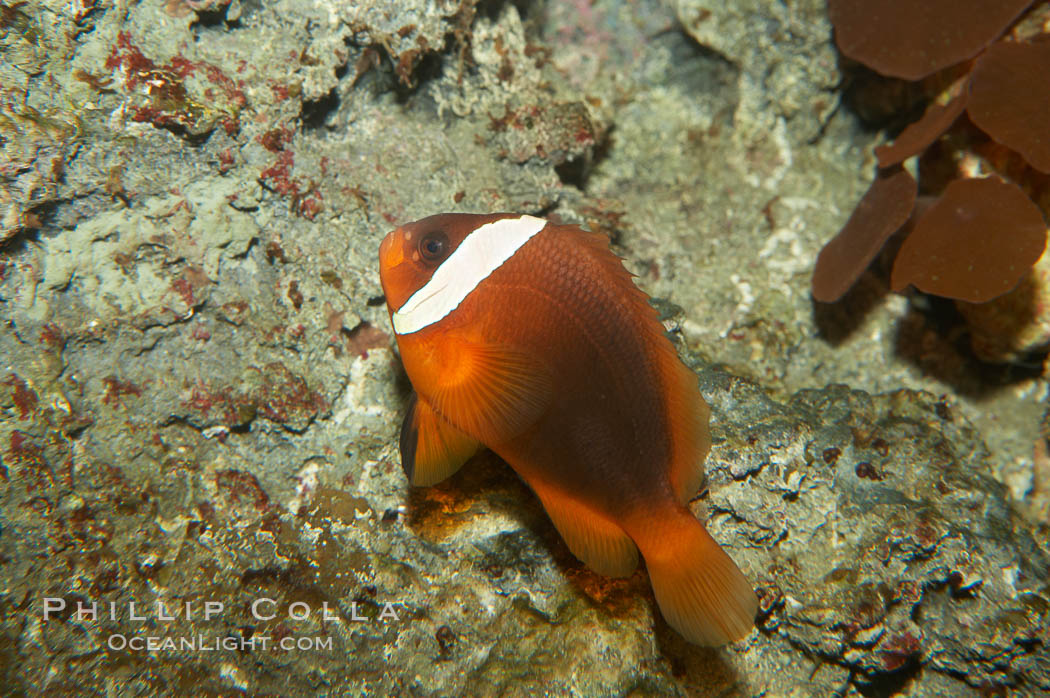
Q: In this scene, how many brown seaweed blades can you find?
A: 5